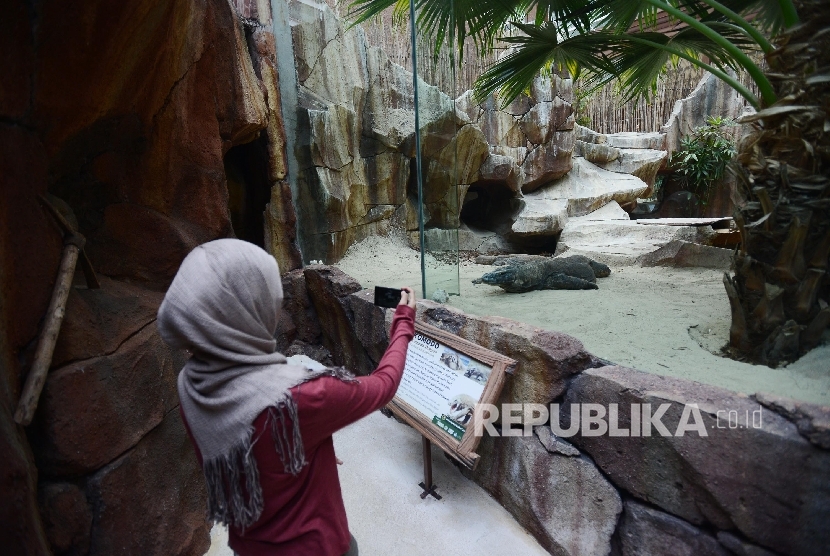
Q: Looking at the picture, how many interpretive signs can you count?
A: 1